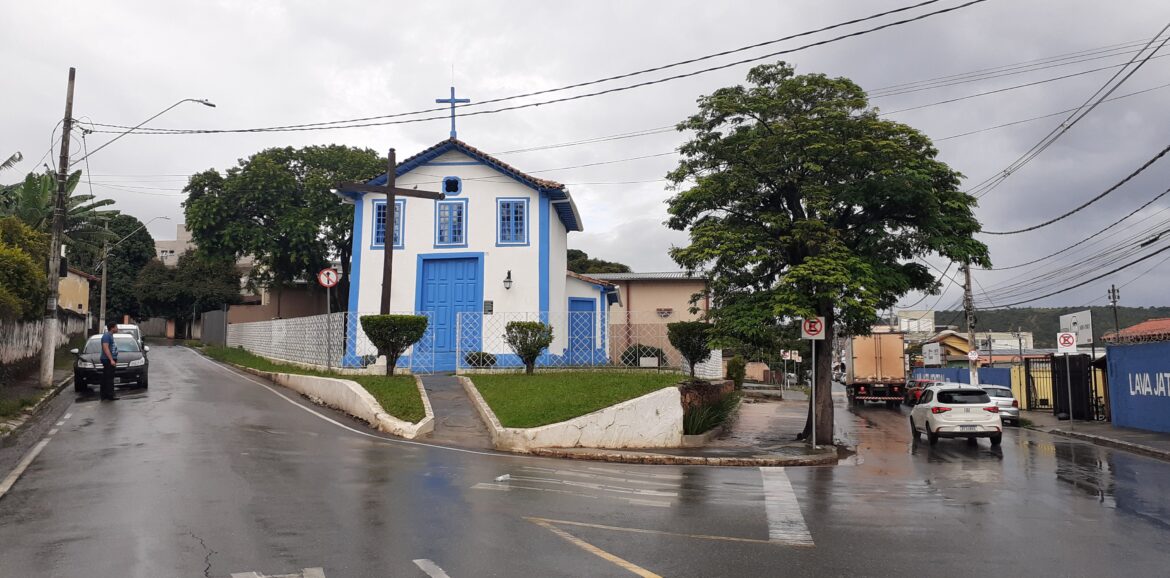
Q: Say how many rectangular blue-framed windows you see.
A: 3